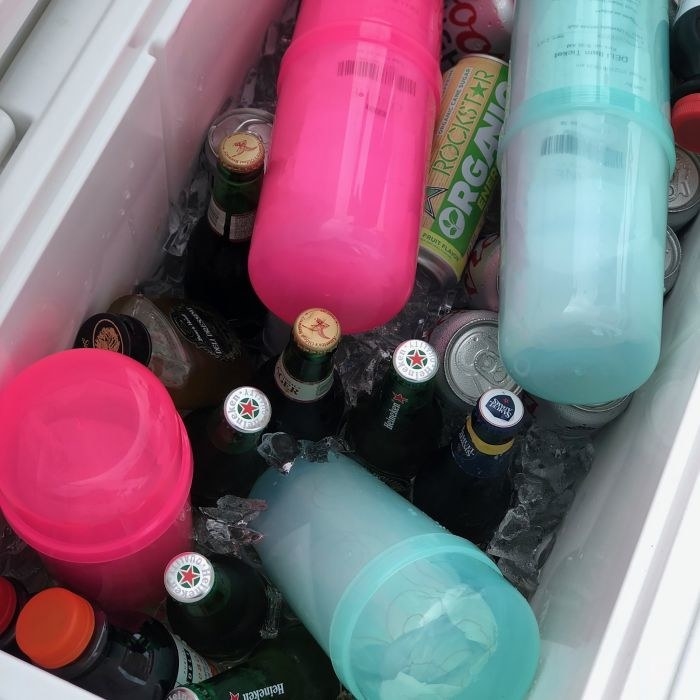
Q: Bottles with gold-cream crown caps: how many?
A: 2